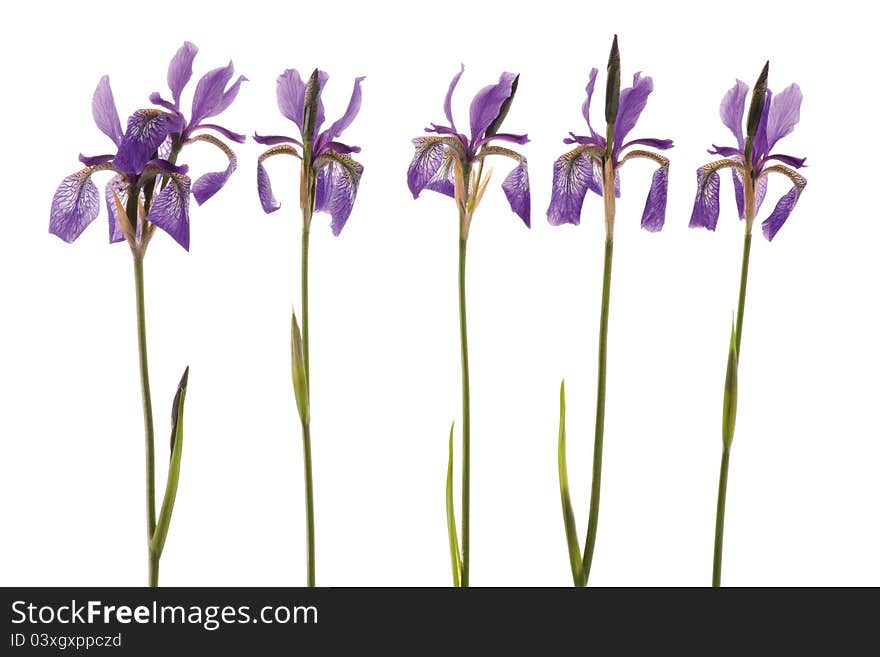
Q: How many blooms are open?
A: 6